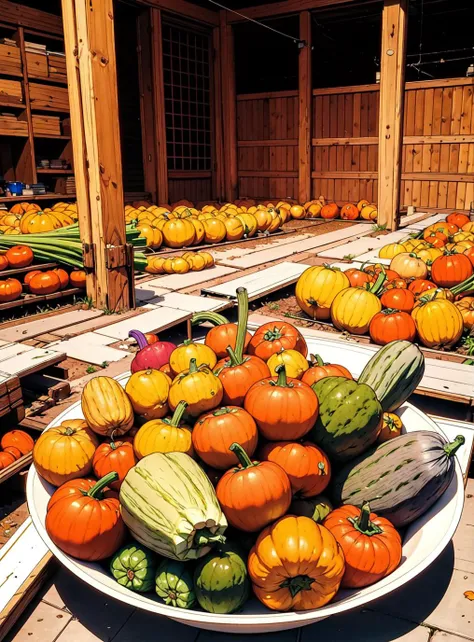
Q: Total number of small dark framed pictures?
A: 0